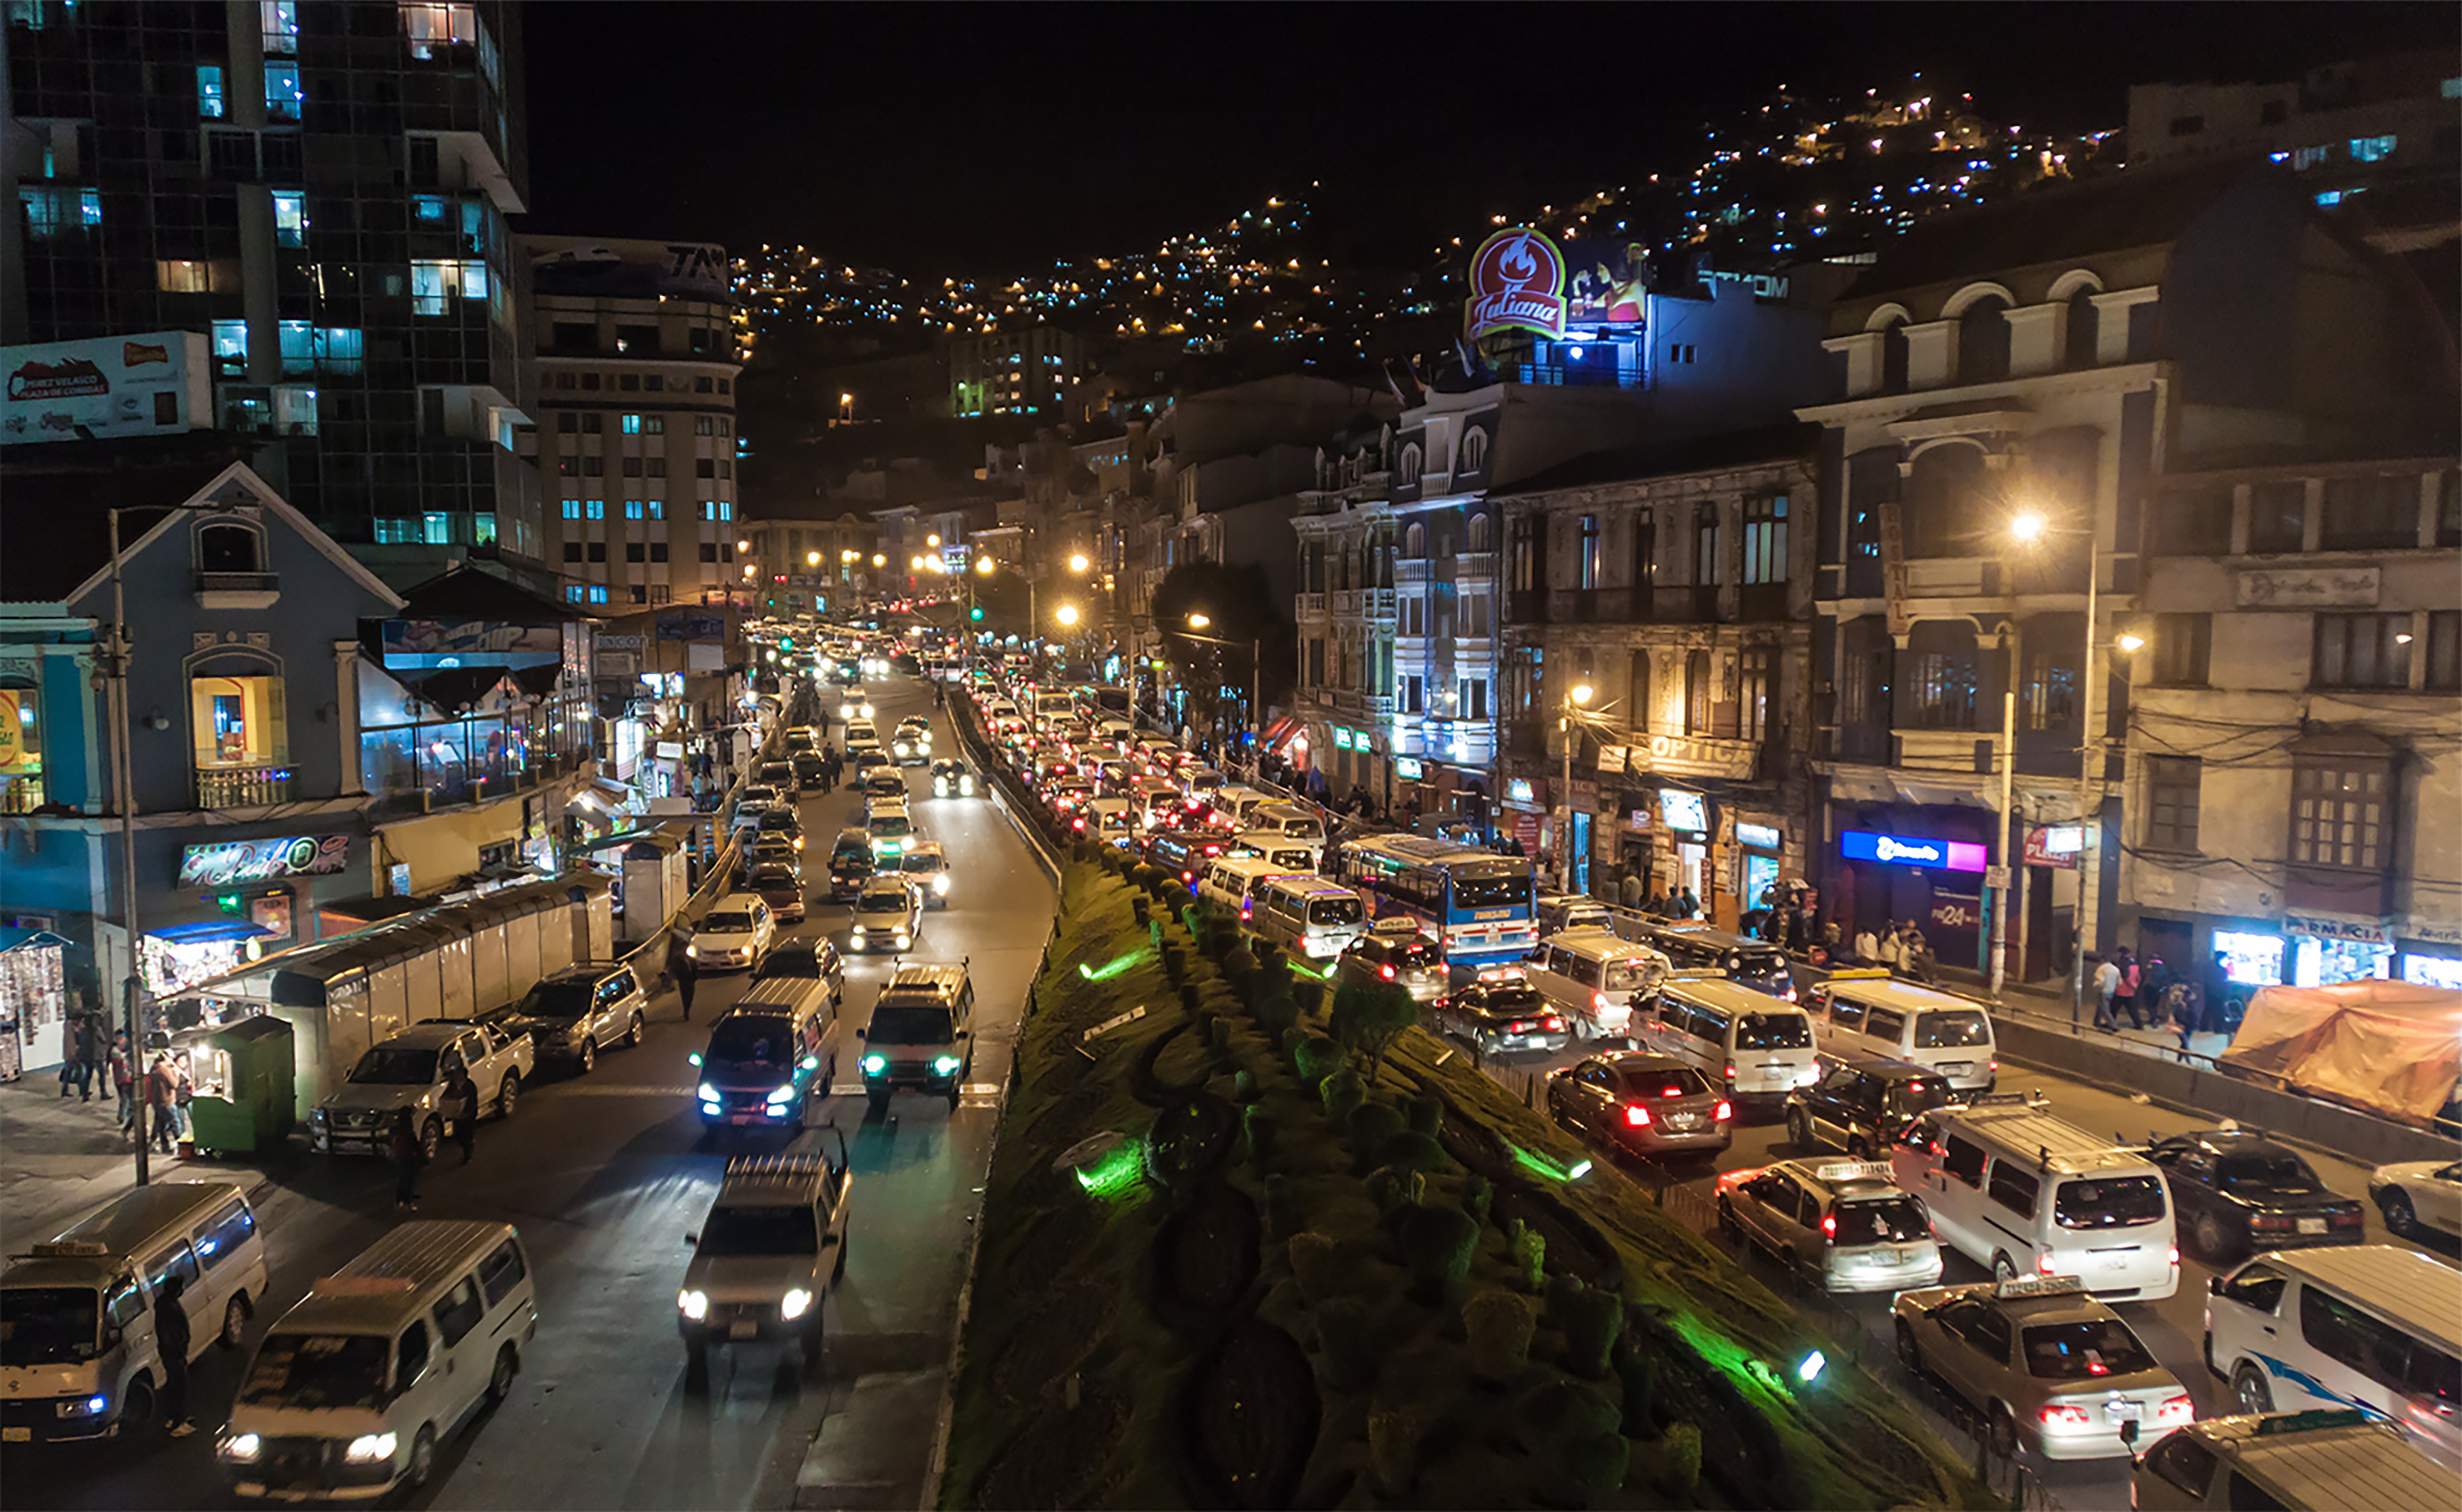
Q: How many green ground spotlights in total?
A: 5